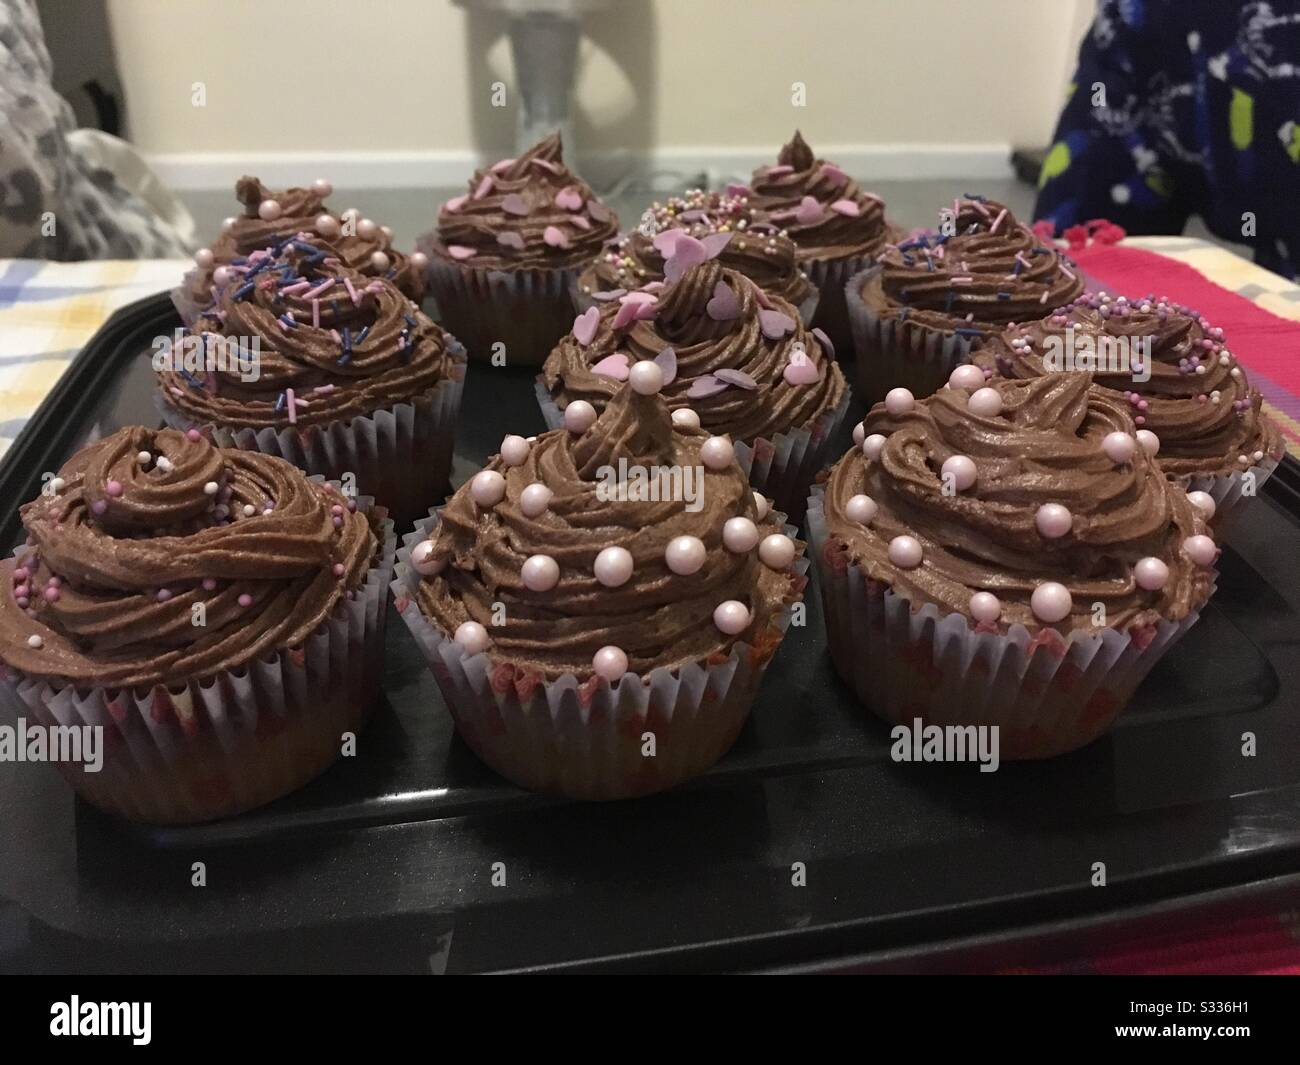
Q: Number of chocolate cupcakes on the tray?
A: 11